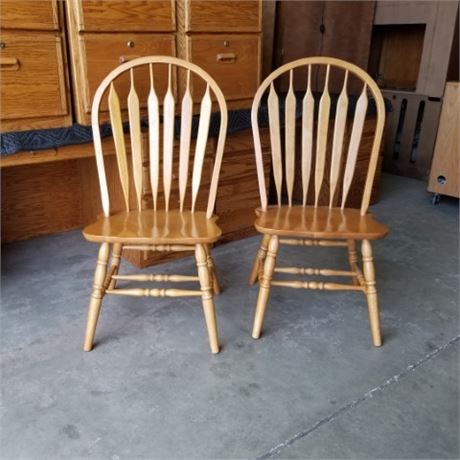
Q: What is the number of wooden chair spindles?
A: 12